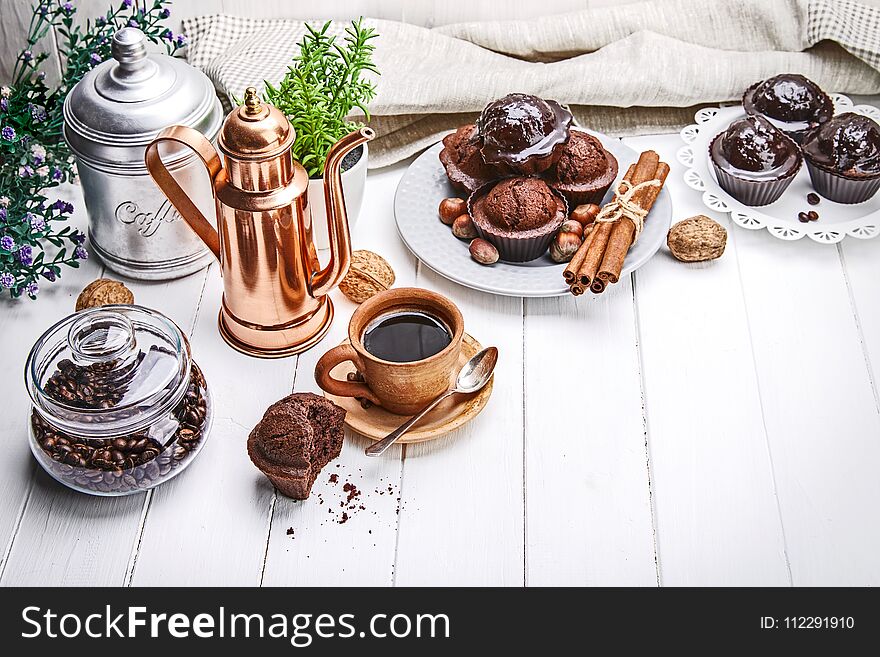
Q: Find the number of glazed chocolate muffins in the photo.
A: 4